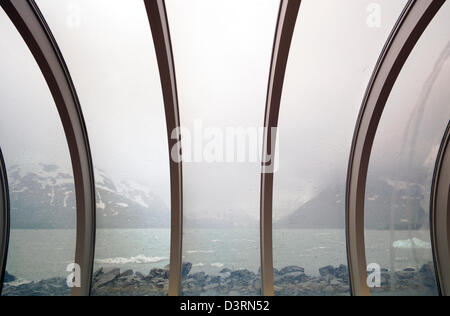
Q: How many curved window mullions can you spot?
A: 6